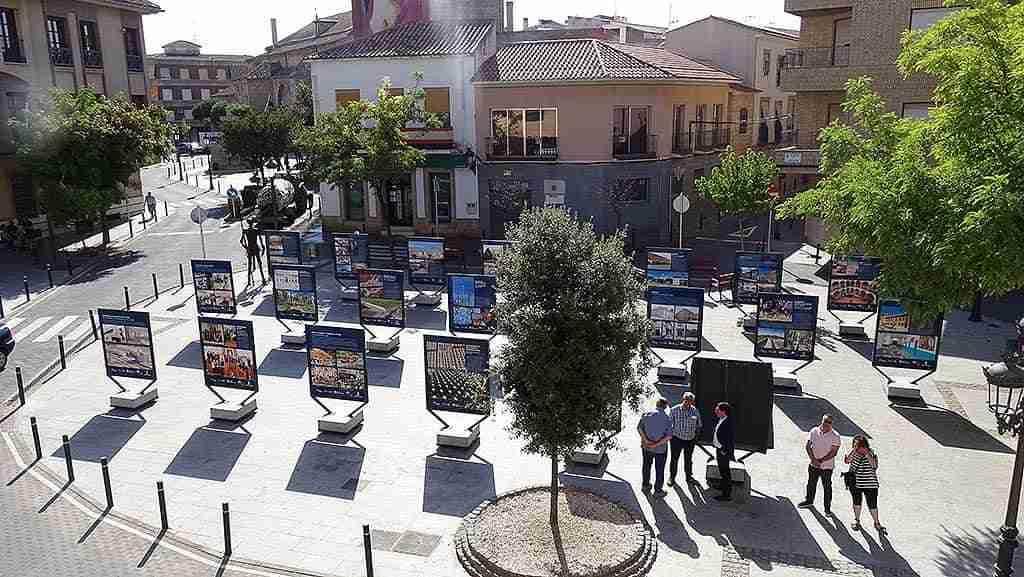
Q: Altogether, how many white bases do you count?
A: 15